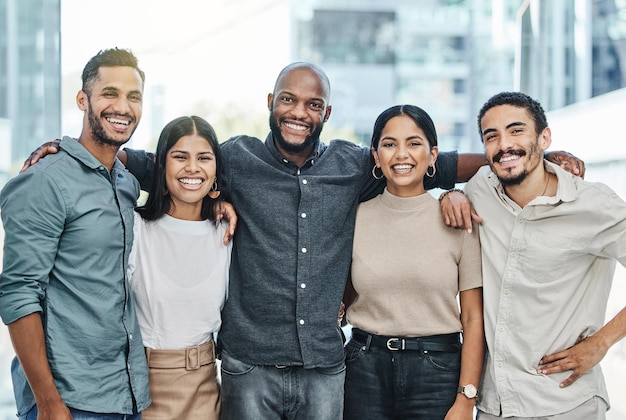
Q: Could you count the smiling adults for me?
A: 5